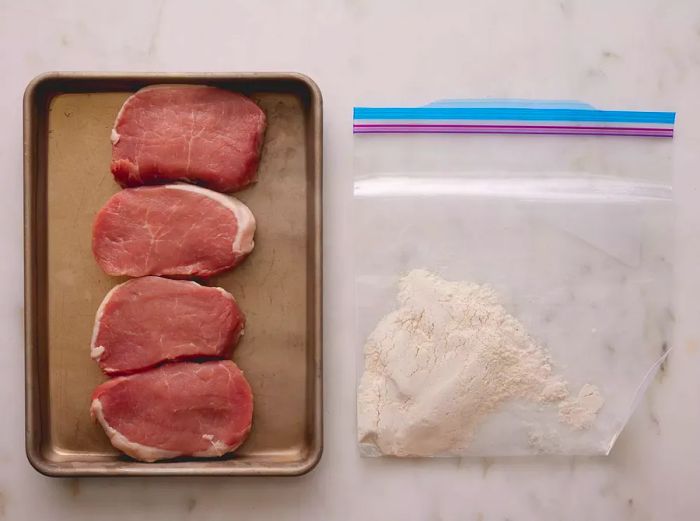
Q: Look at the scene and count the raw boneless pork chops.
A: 4